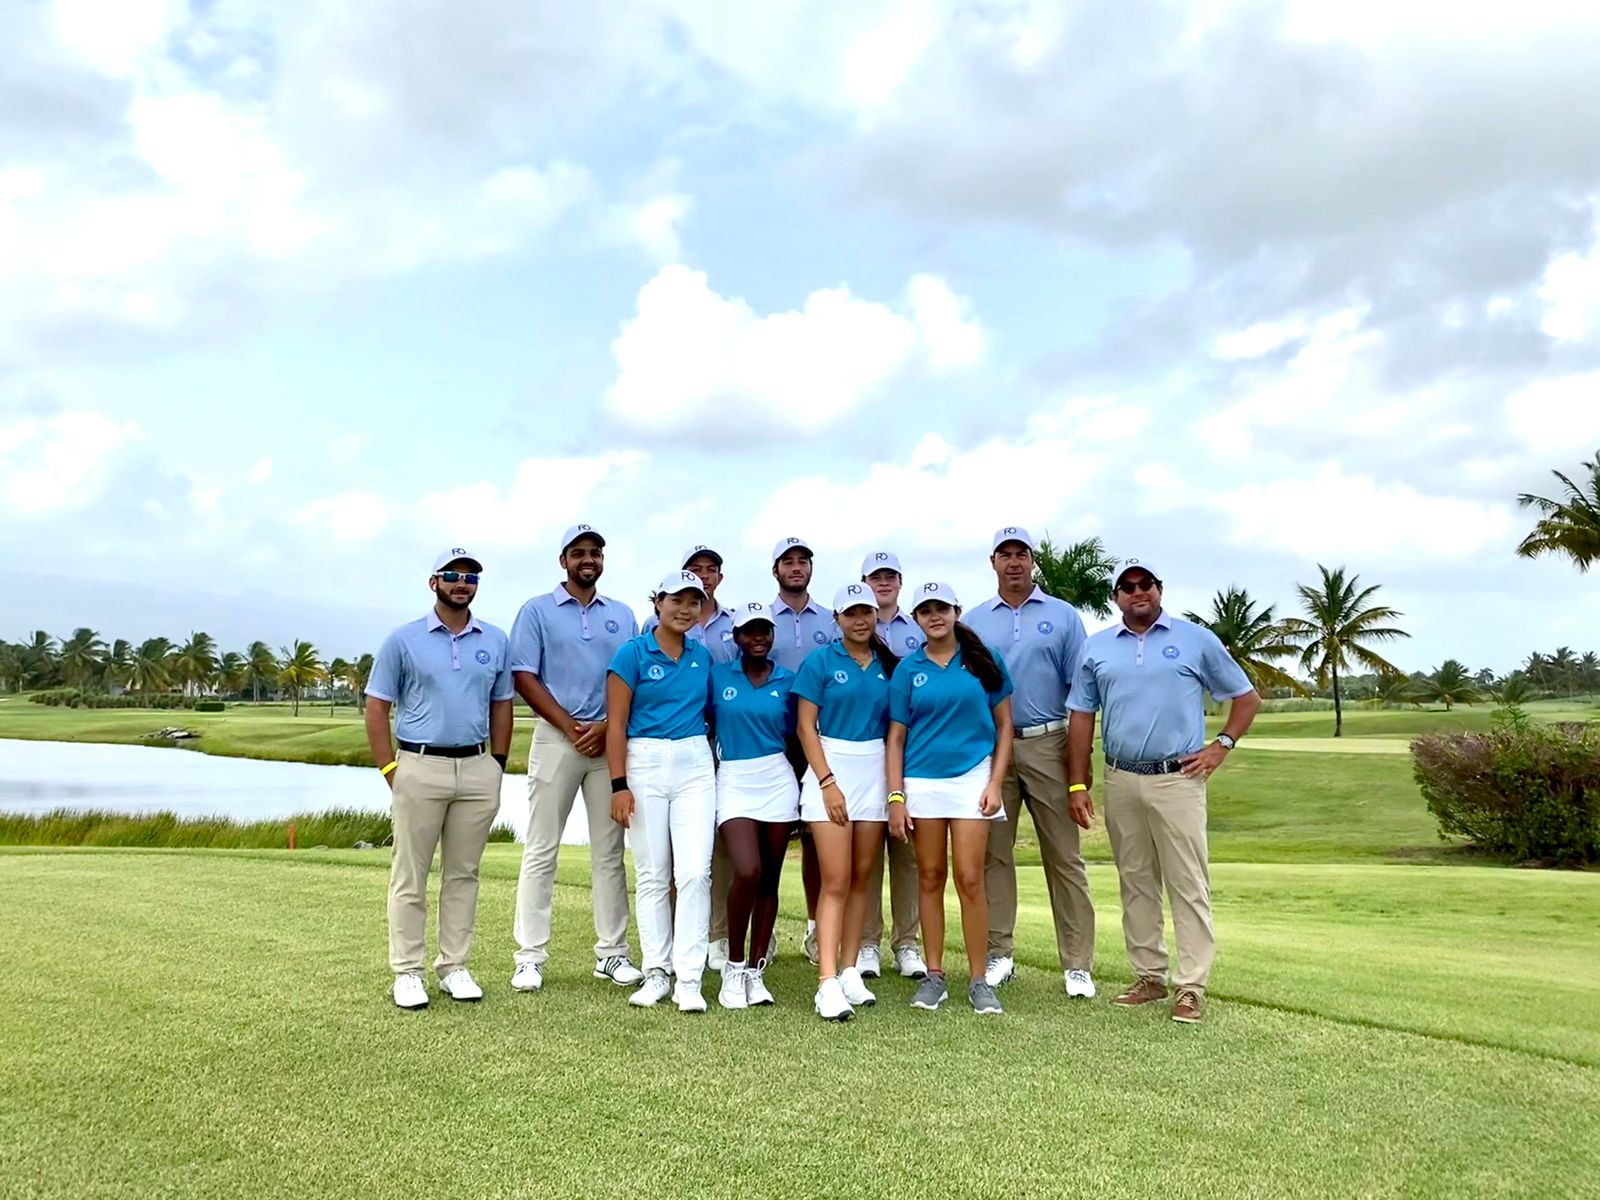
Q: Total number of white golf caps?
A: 11